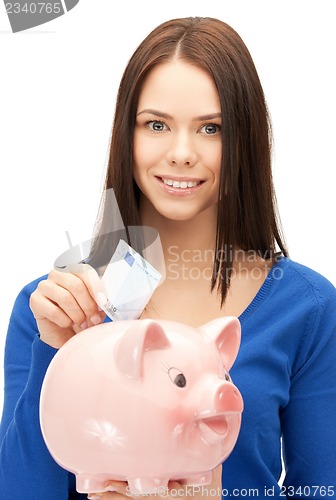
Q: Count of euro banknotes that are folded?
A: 1